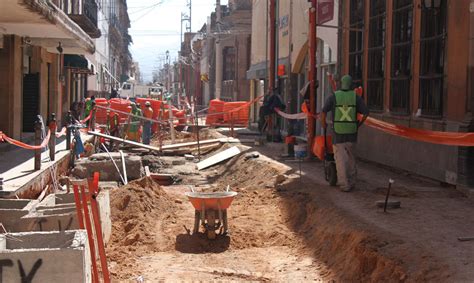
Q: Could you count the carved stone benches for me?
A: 0